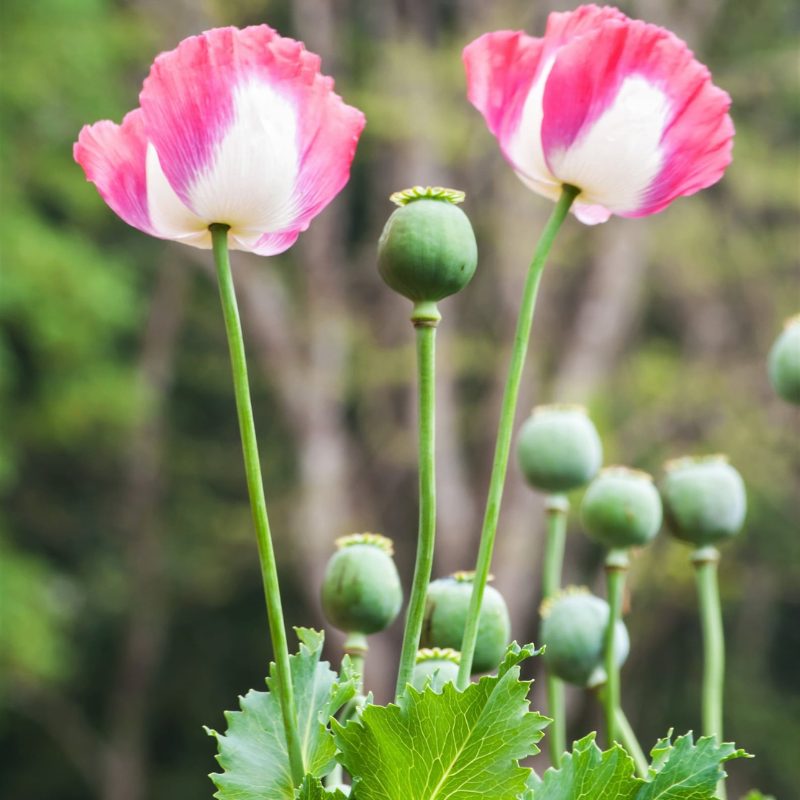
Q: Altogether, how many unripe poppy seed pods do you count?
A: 9